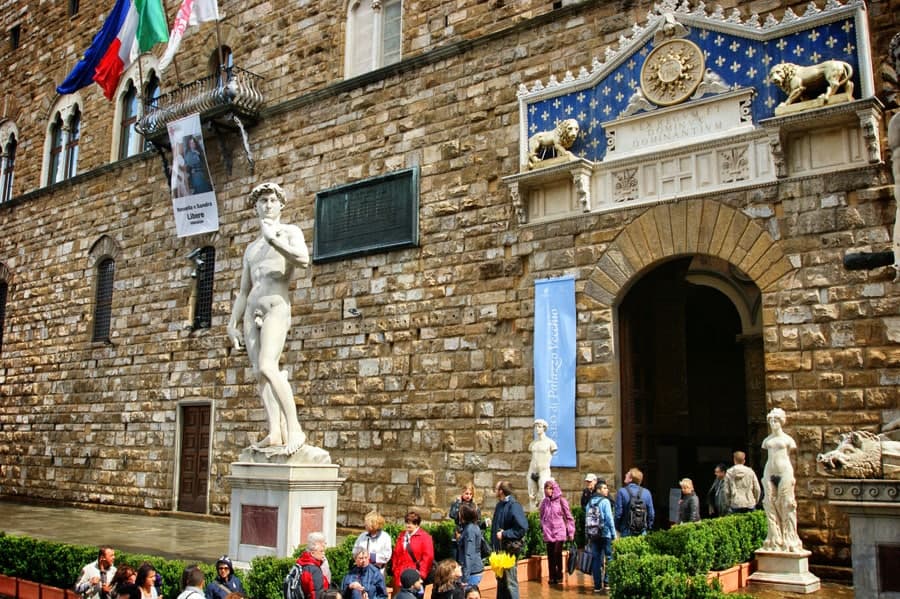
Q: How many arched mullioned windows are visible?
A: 4